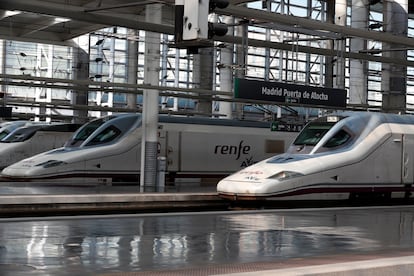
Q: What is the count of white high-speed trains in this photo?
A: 3